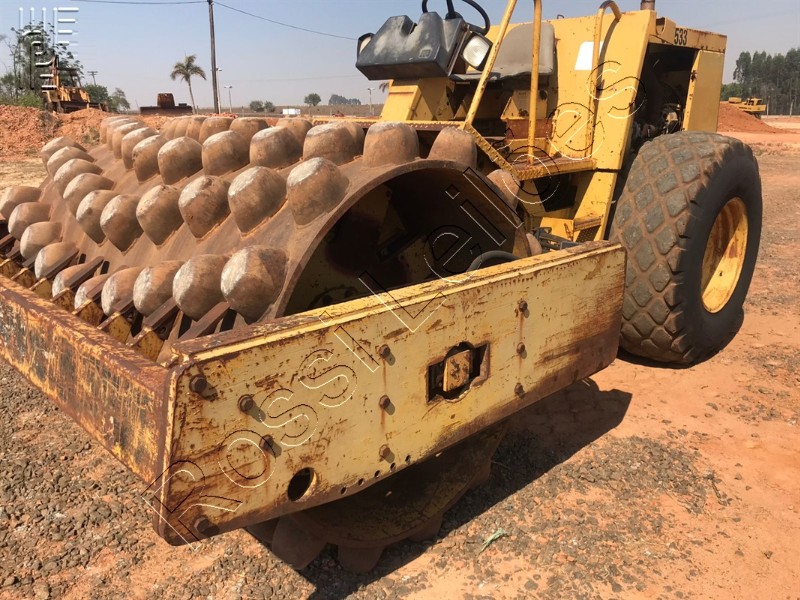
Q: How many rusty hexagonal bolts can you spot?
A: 10